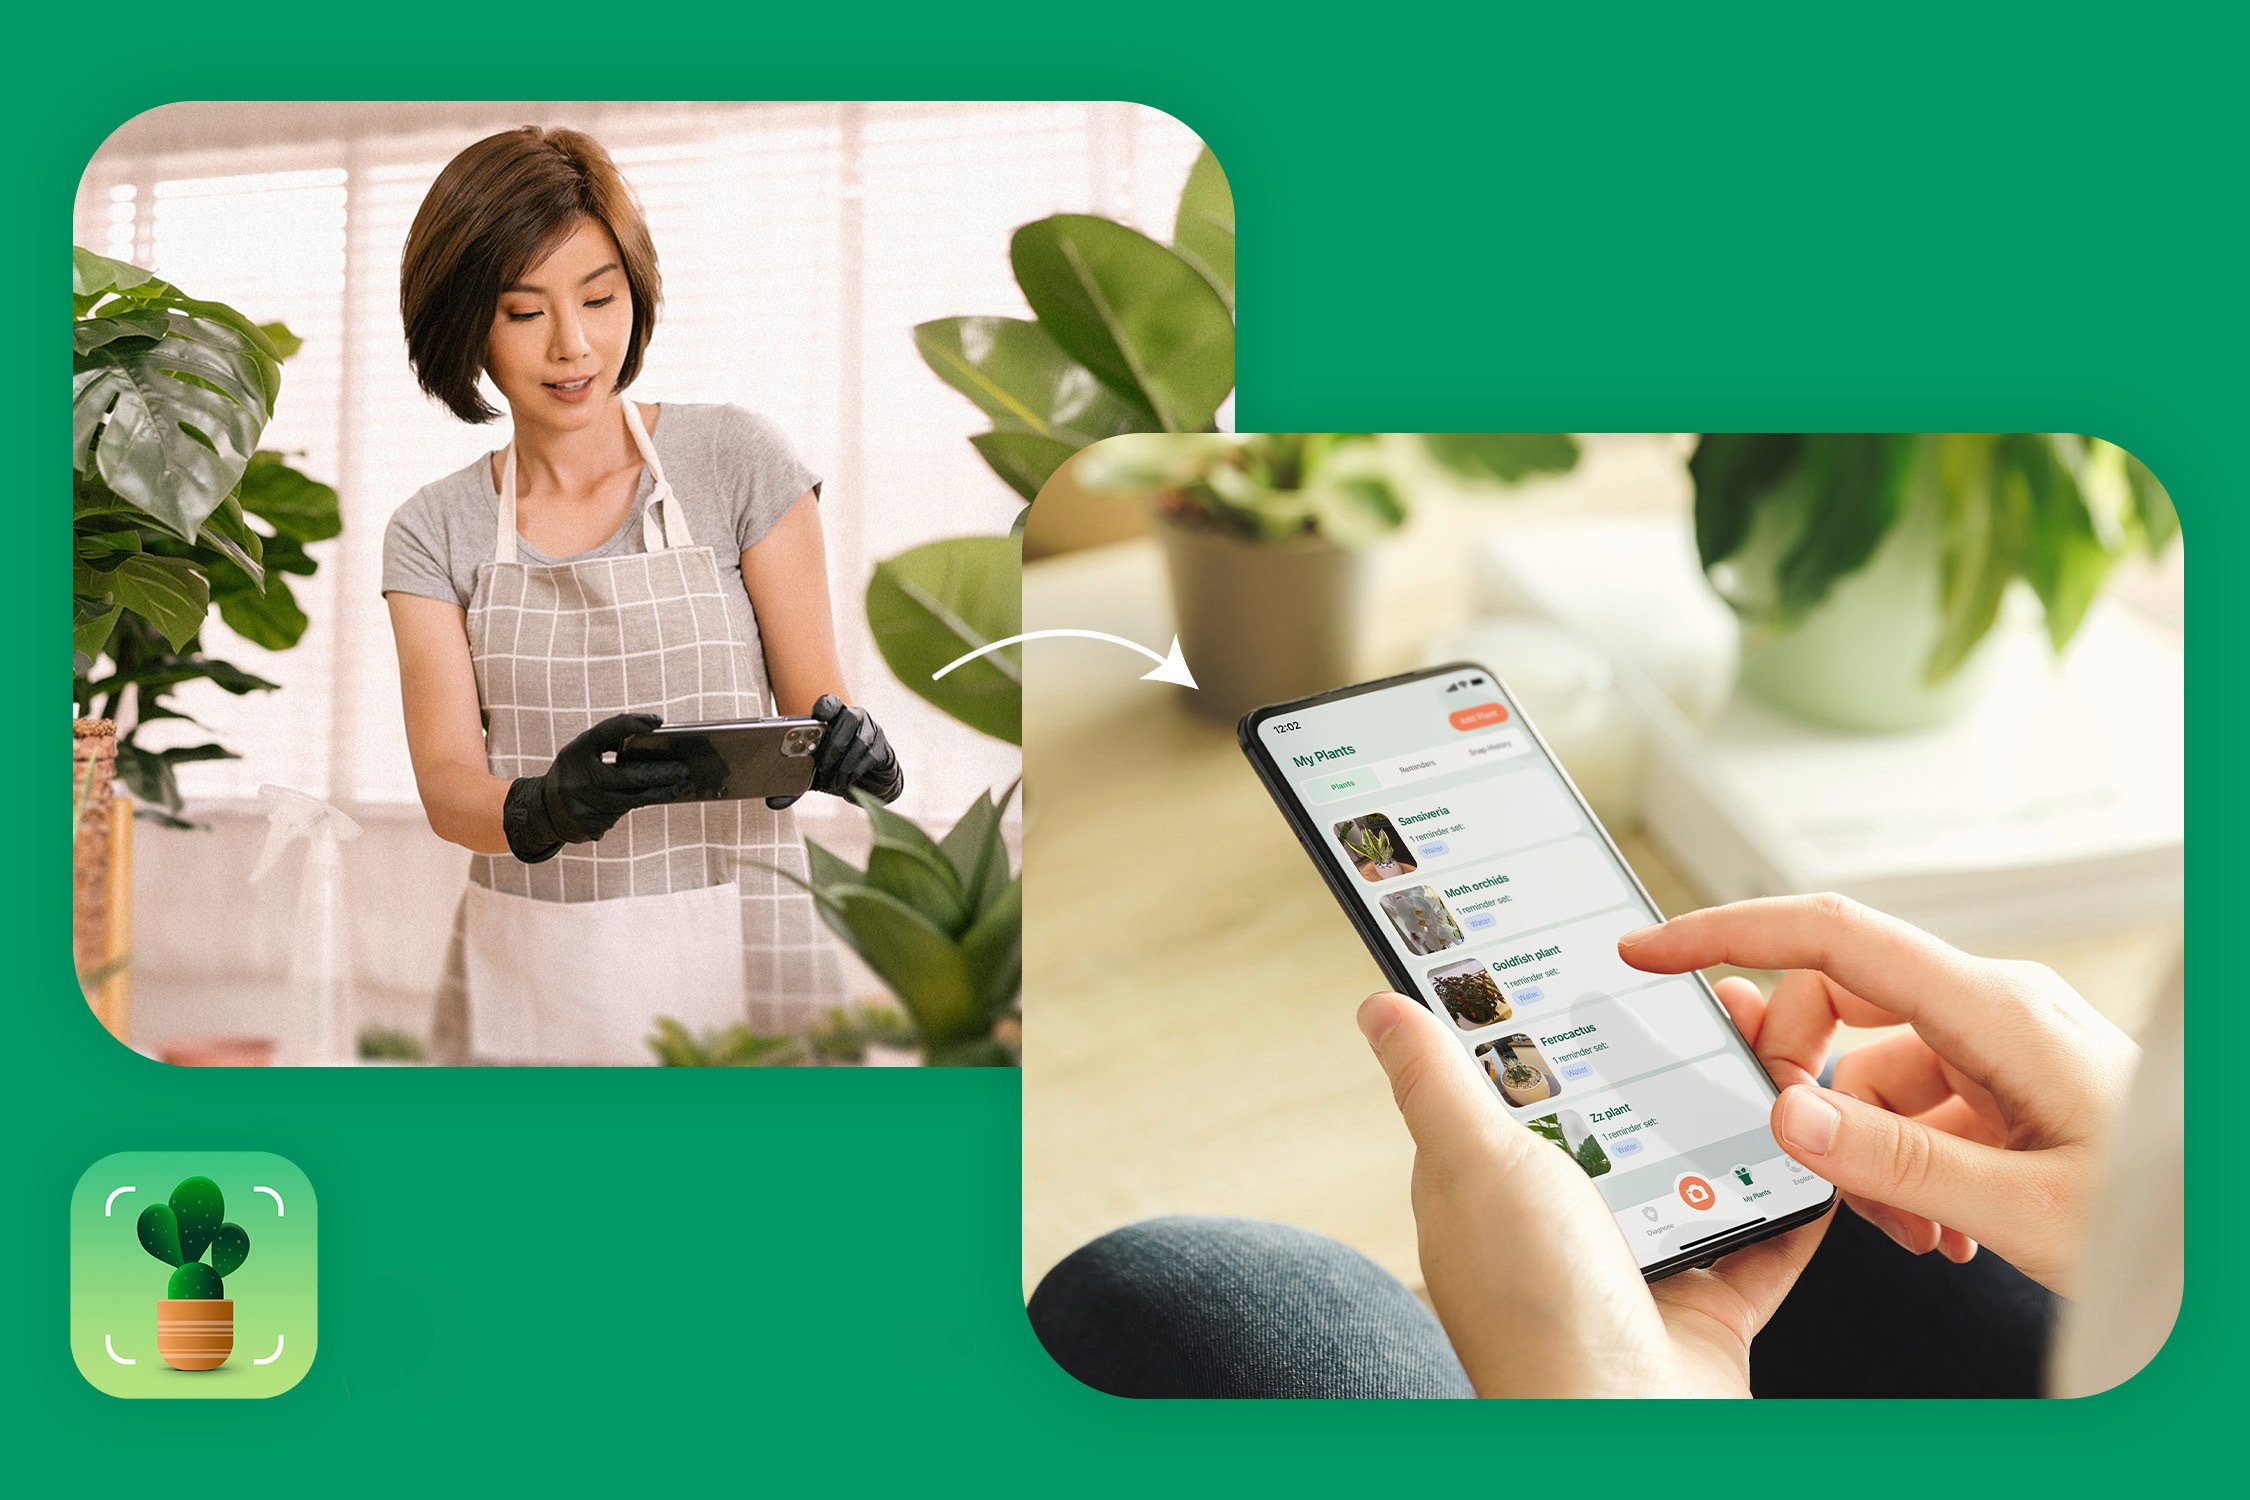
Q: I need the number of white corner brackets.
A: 4